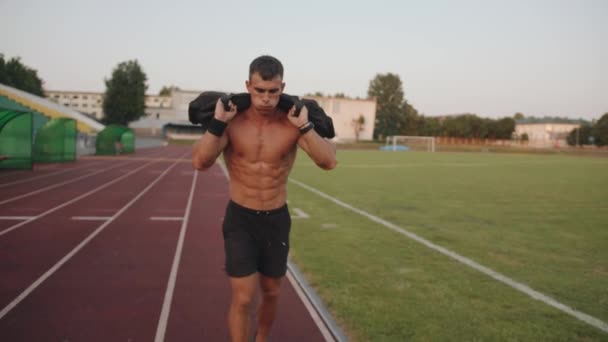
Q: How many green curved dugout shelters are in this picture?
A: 3